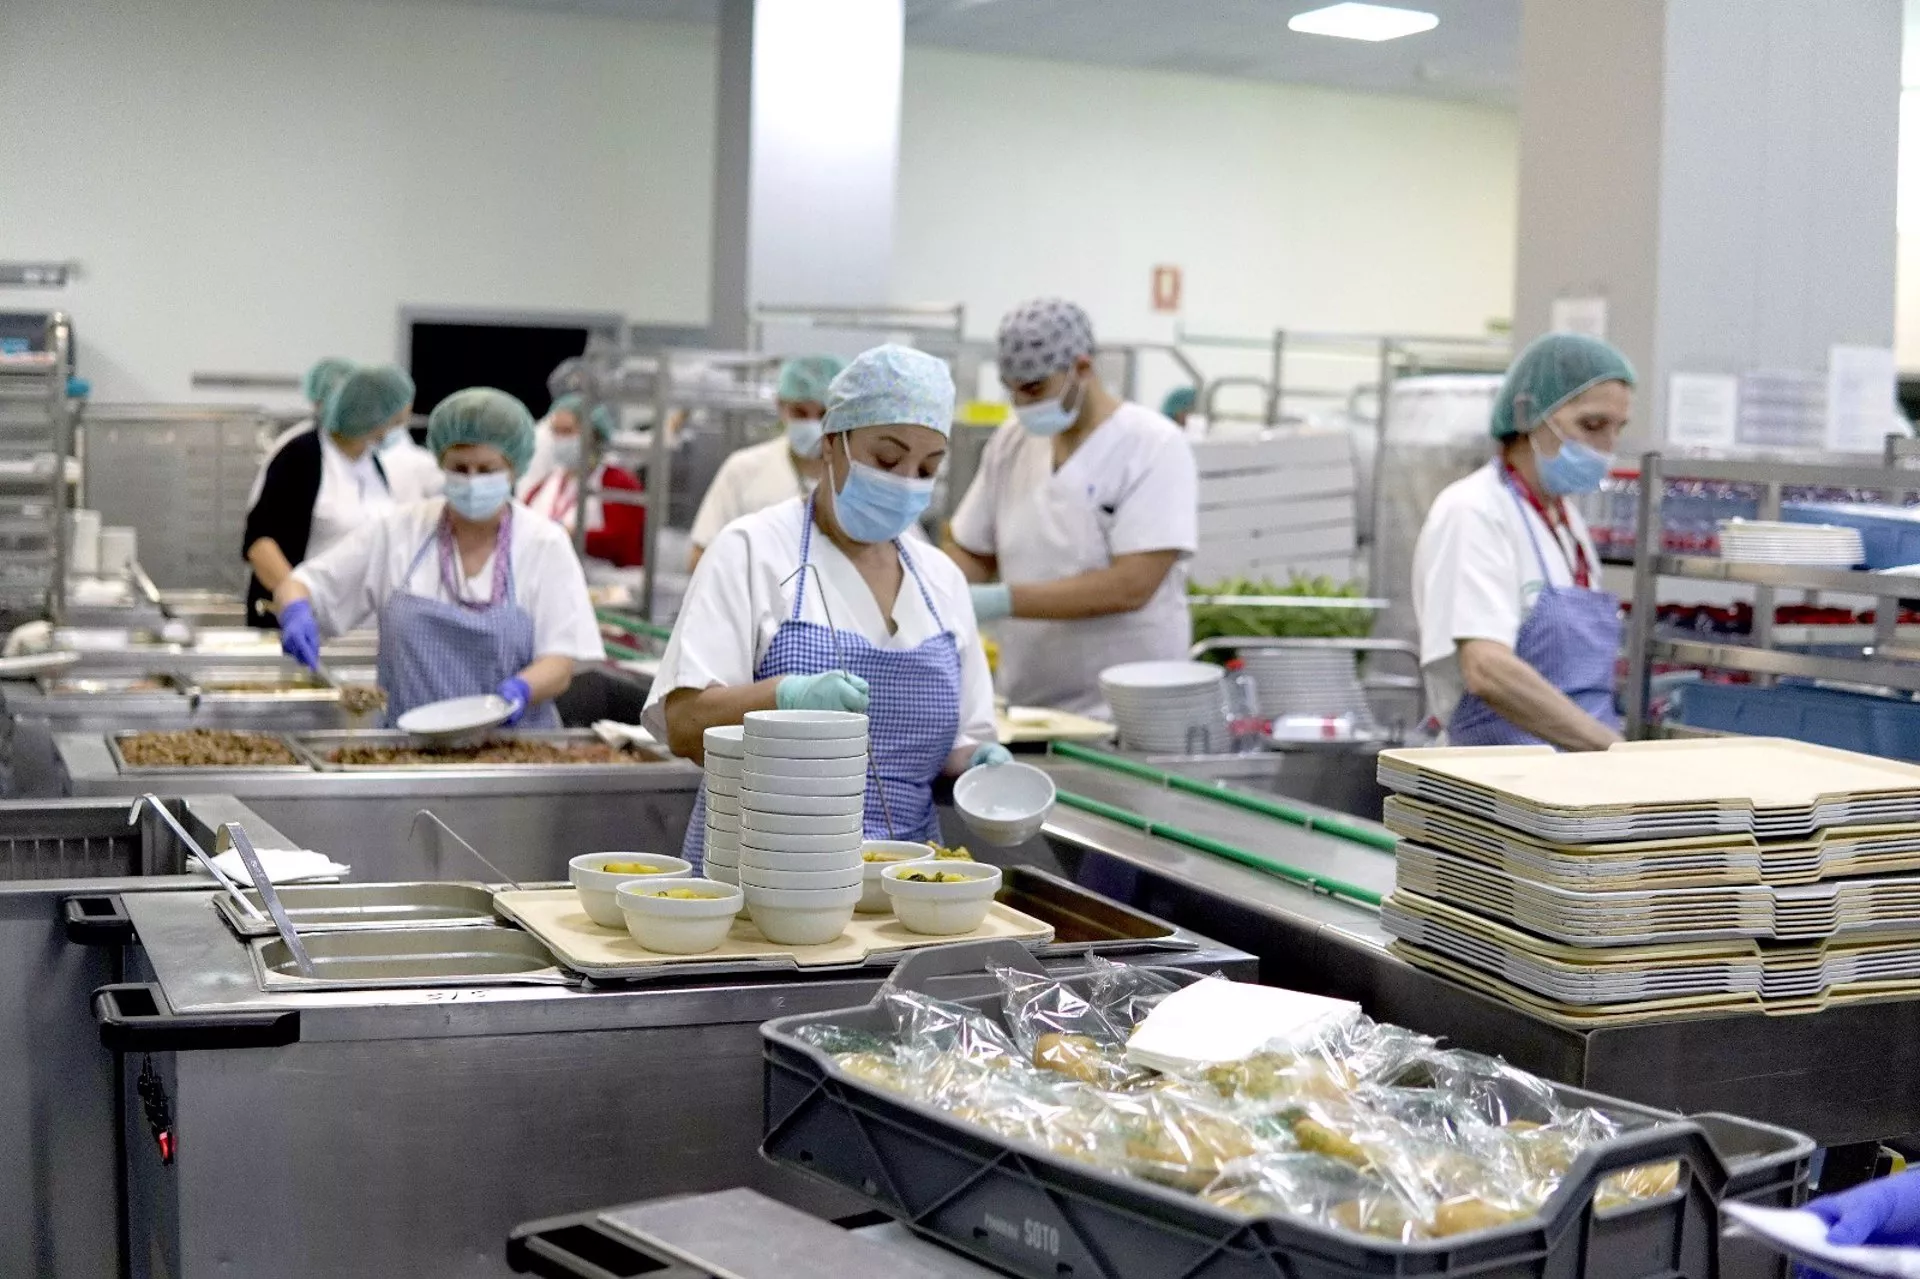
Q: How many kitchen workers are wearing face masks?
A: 7